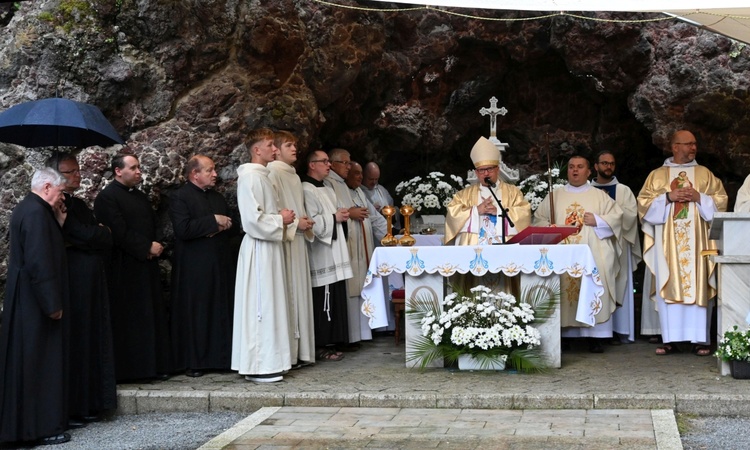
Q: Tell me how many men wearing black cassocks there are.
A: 4